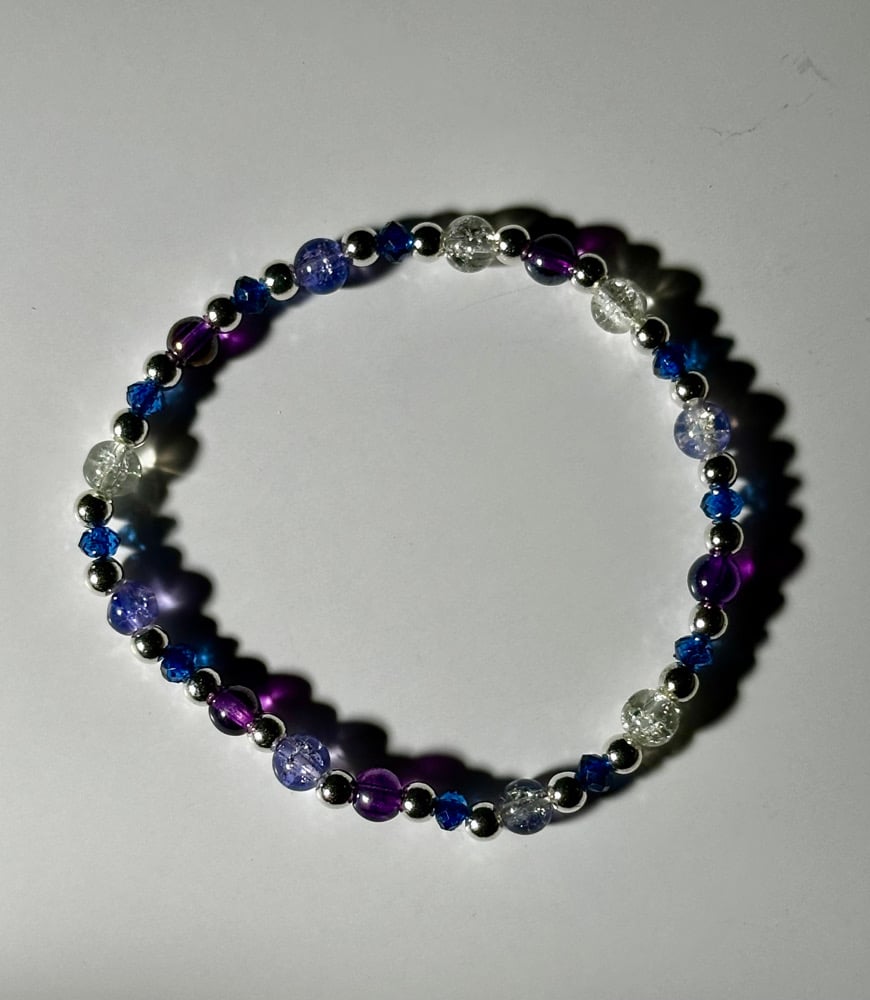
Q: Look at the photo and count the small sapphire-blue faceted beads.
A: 10